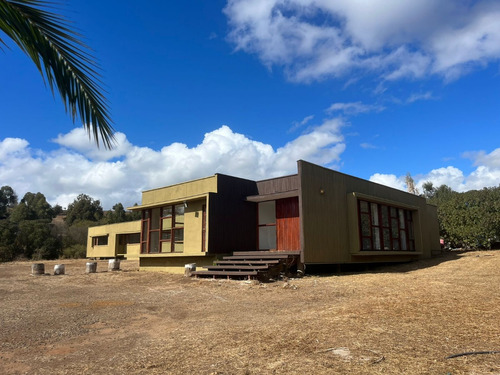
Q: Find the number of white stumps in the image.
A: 5